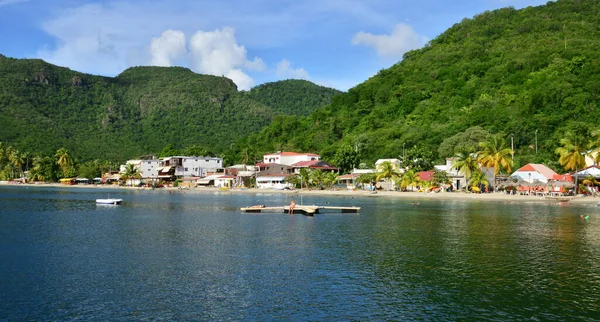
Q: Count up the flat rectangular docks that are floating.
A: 1